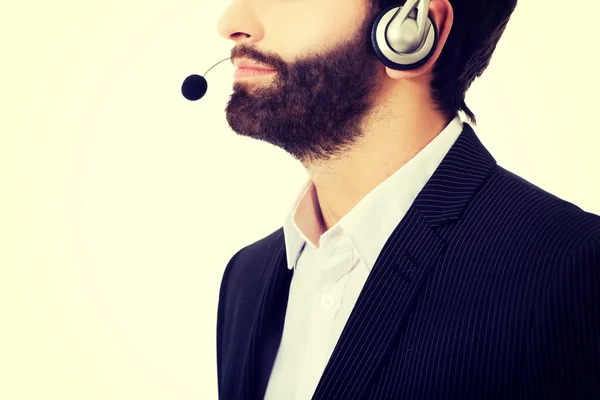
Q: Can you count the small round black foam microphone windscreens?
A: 1